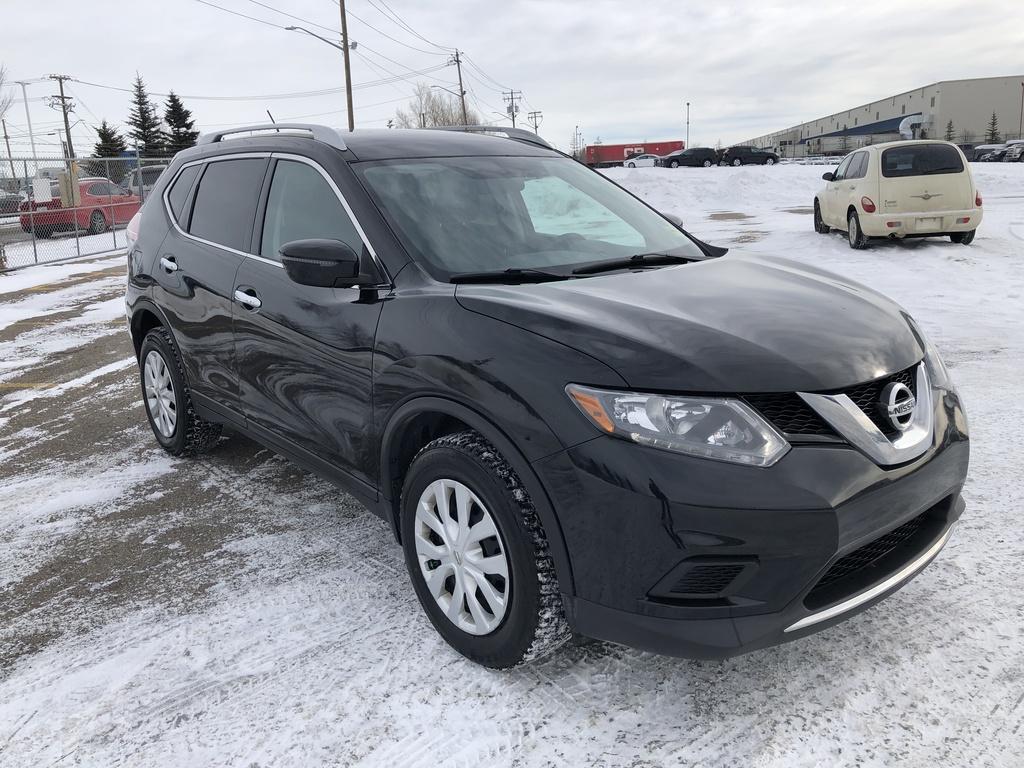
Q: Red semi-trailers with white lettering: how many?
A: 1